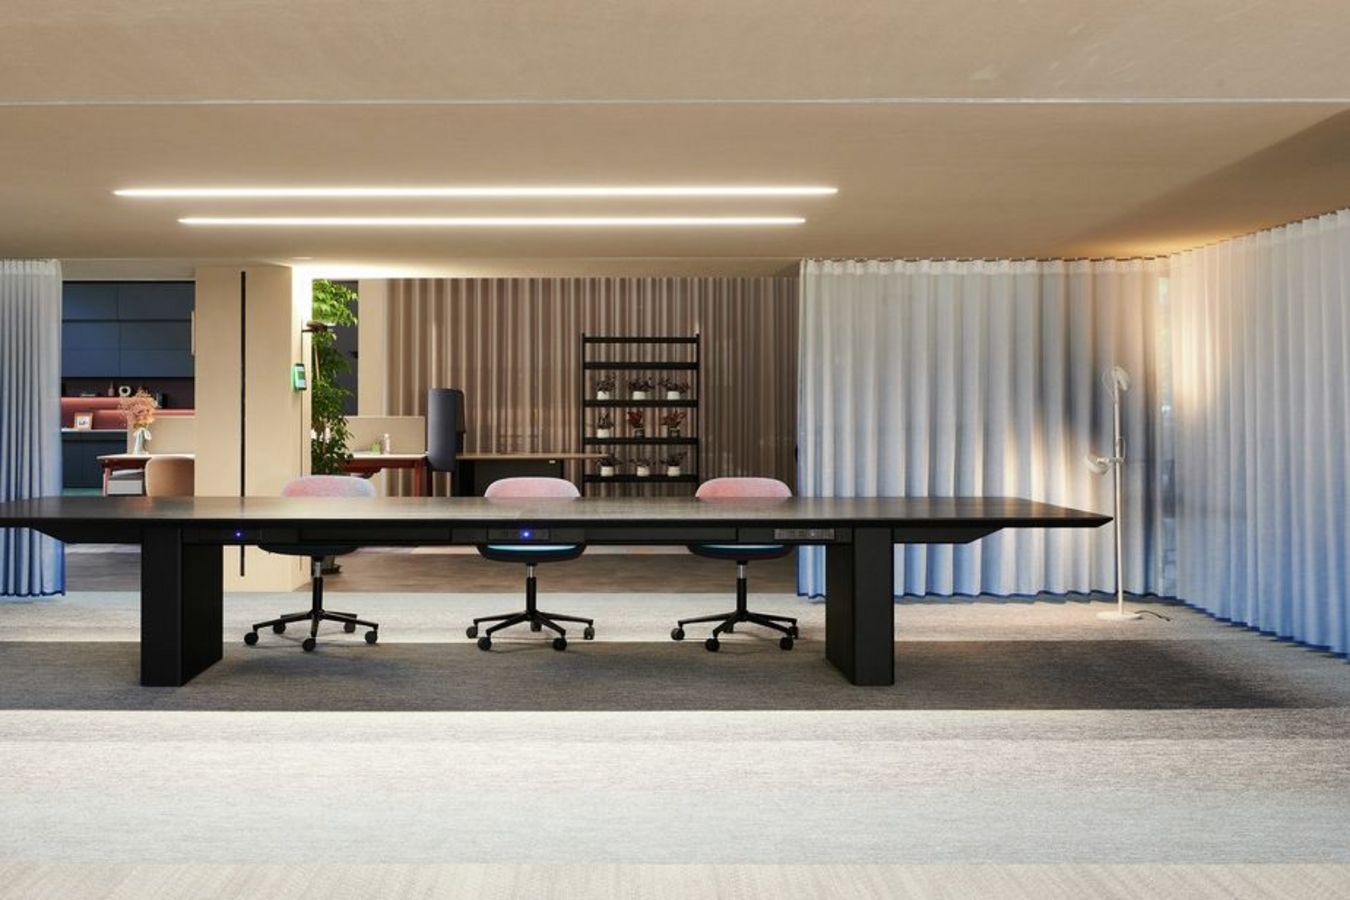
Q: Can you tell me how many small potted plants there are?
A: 9